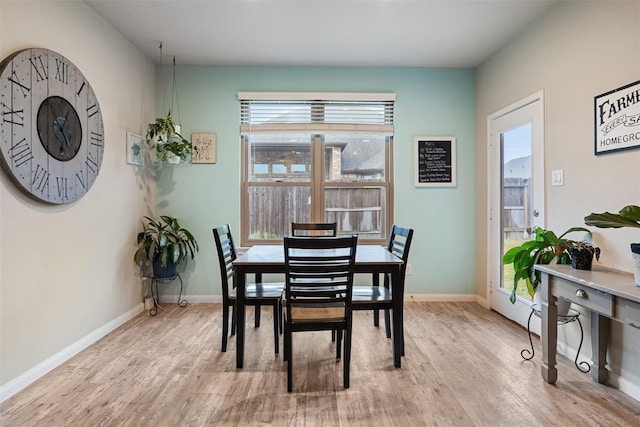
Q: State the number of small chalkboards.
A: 1